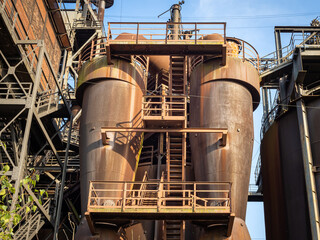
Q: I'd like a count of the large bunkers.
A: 2